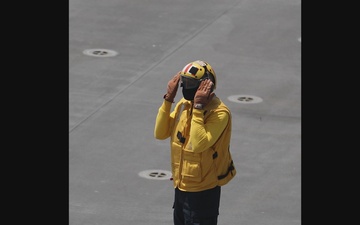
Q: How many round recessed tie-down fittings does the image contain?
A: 3